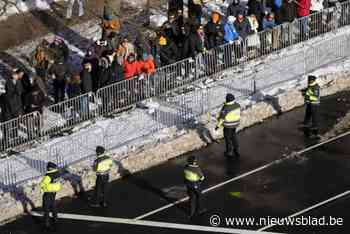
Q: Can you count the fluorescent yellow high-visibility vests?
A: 5